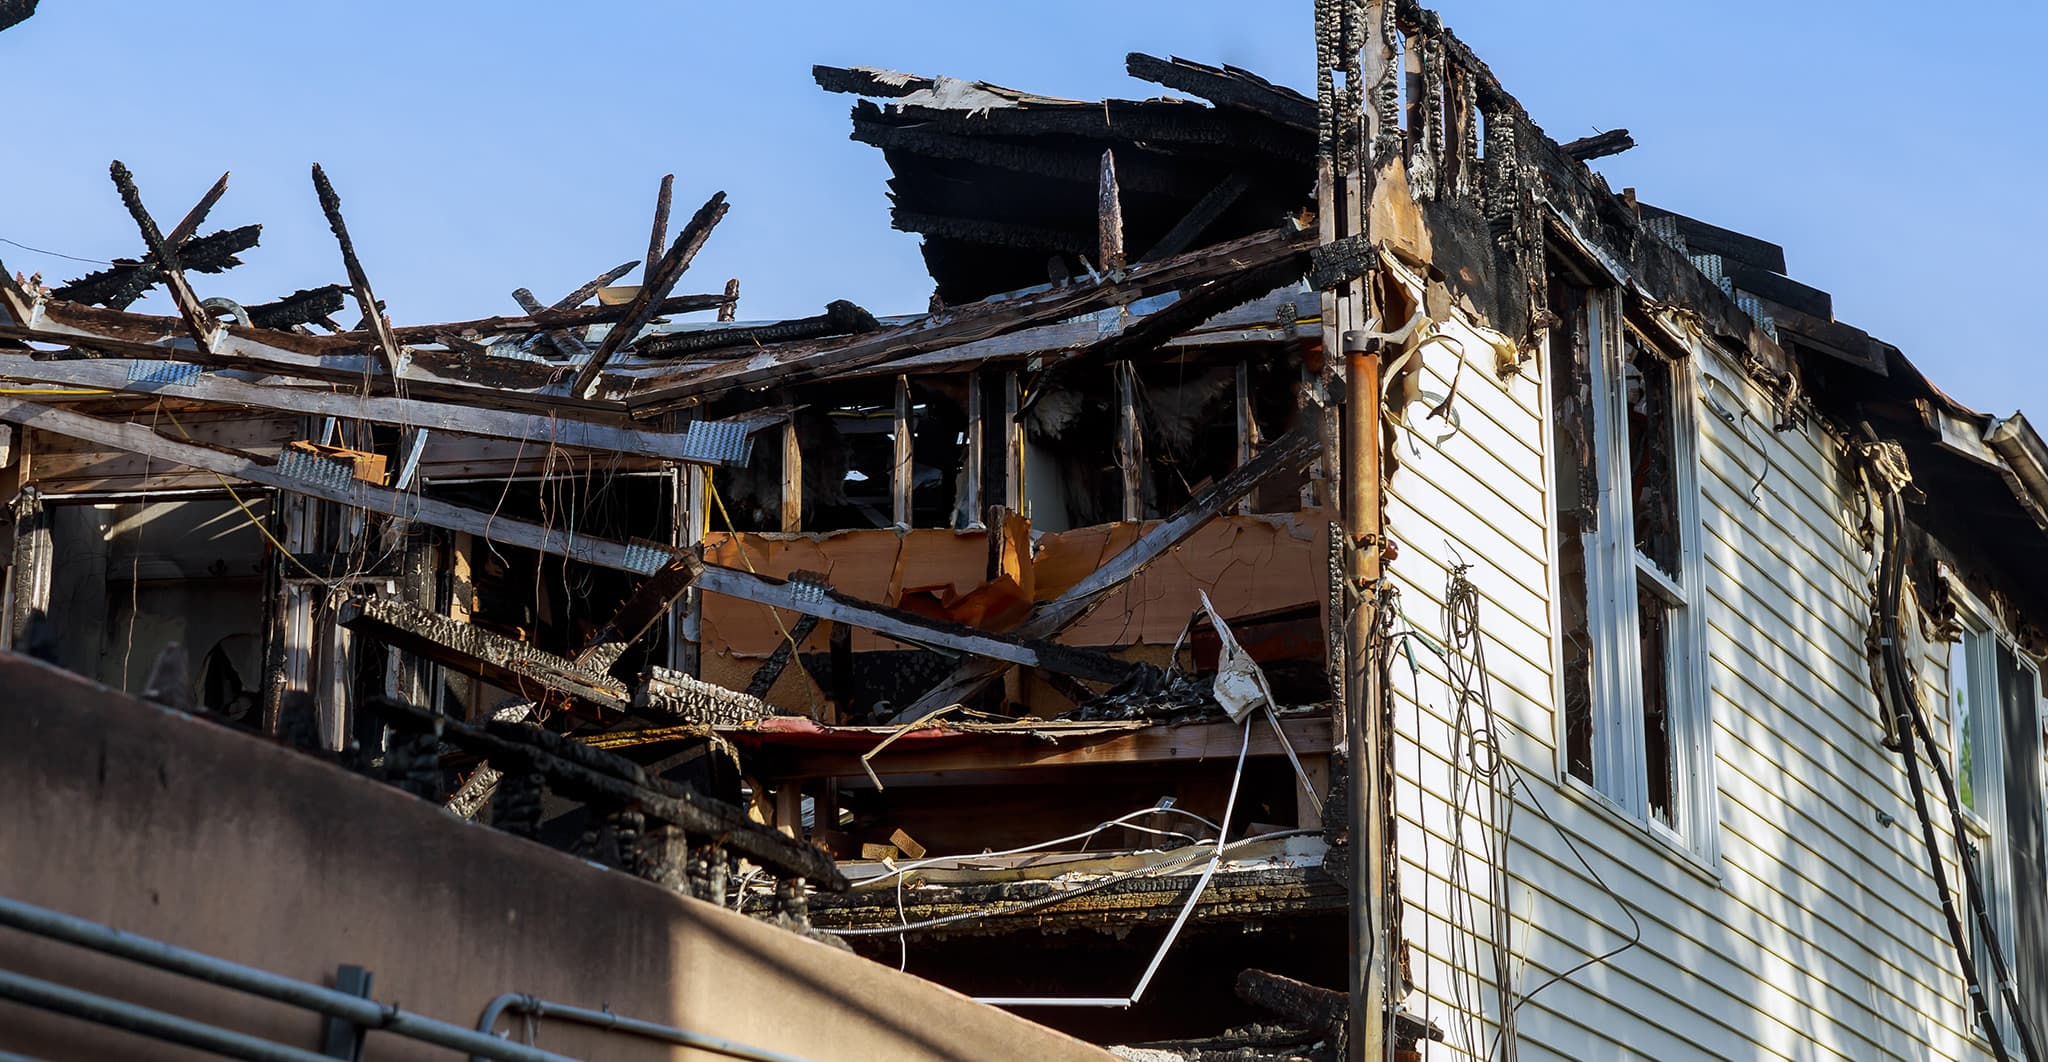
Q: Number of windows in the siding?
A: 2